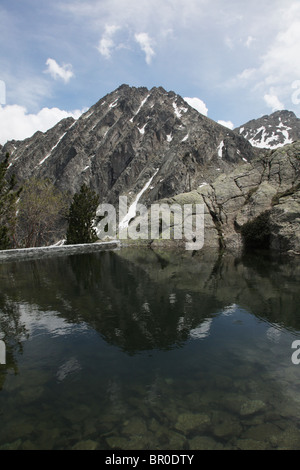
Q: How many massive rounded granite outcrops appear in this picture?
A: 1